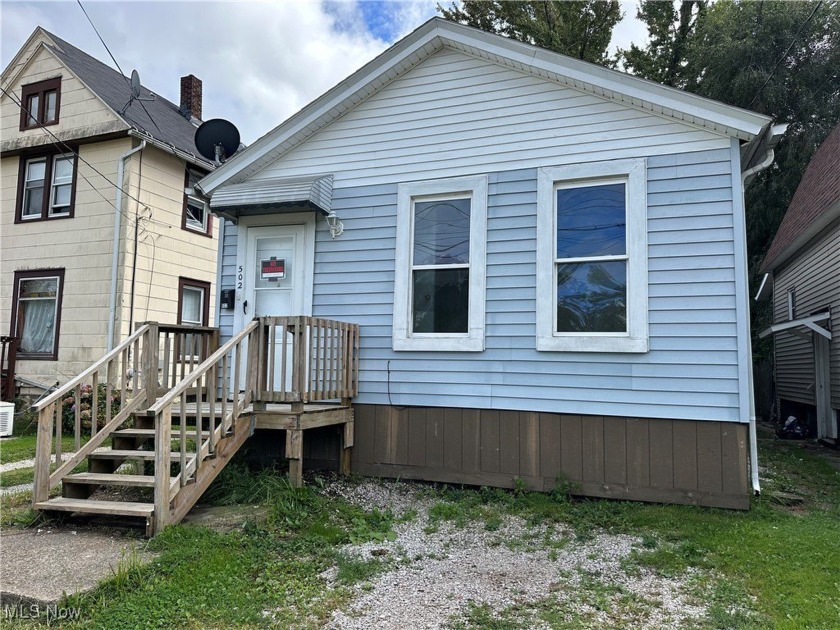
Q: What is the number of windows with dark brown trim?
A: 5